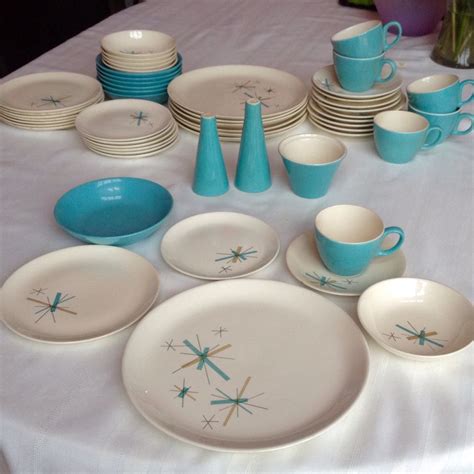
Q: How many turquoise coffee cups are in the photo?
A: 6